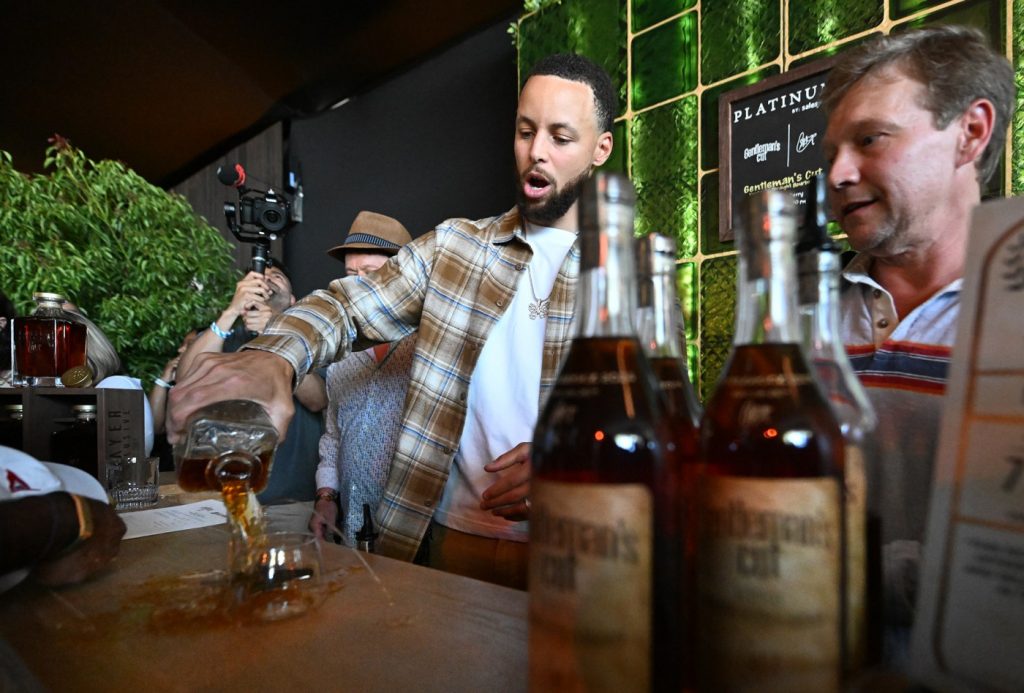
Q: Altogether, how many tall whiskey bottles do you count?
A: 4